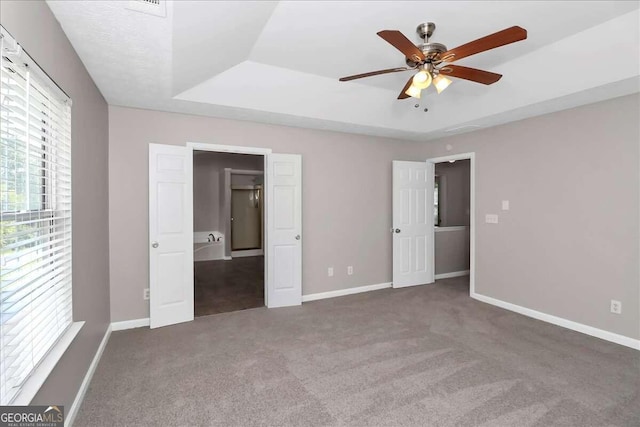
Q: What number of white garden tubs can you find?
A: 1